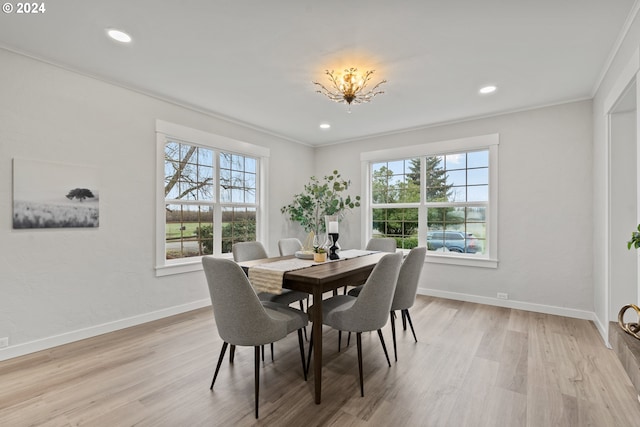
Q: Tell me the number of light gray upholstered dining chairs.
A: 6